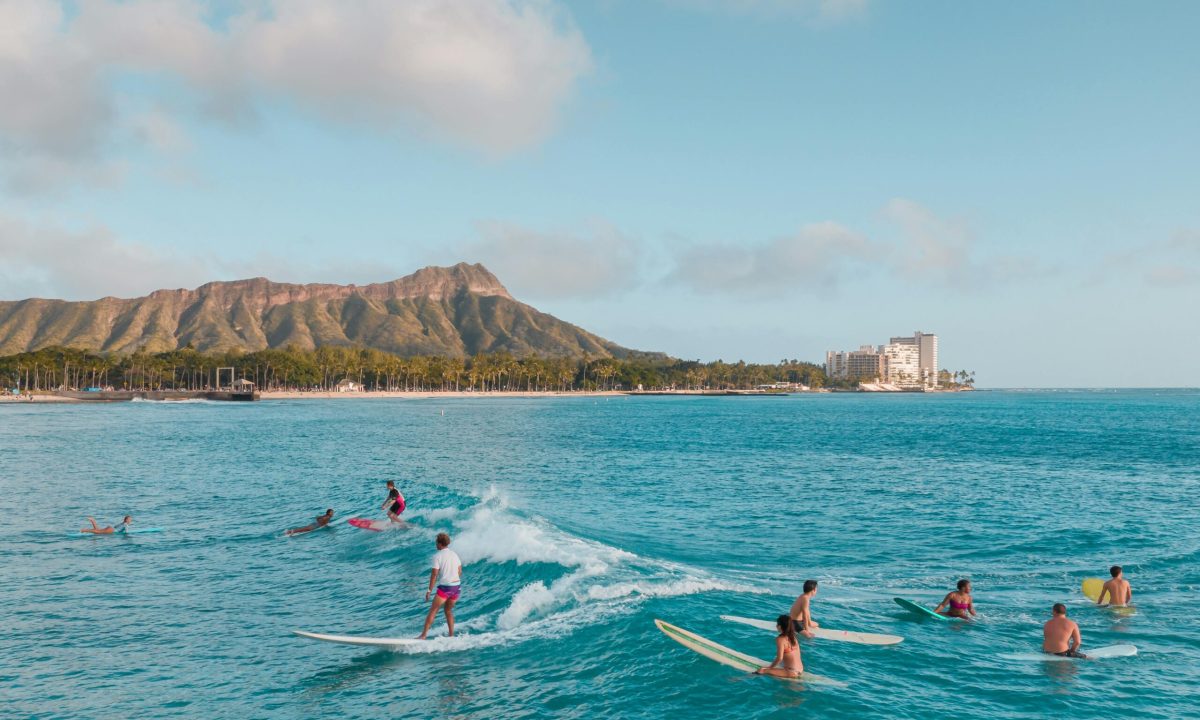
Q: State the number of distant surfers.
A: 3